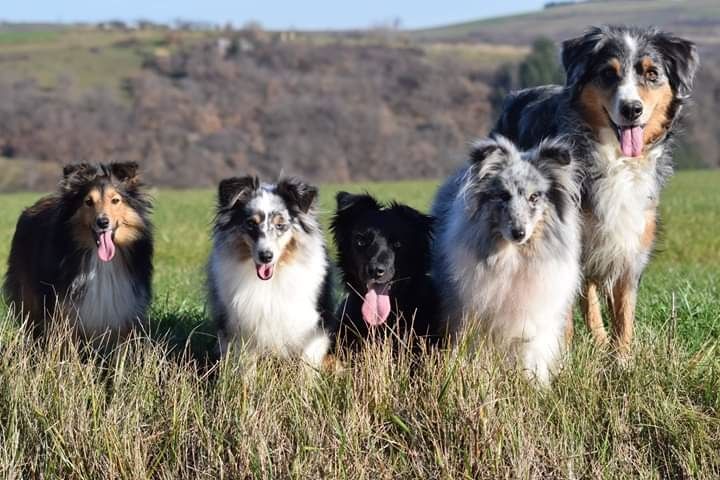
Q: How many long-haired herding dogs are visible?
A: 5